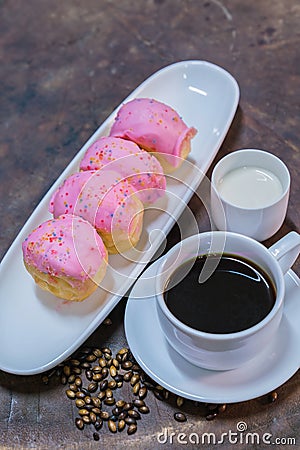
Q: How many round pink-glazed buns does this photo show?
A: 4